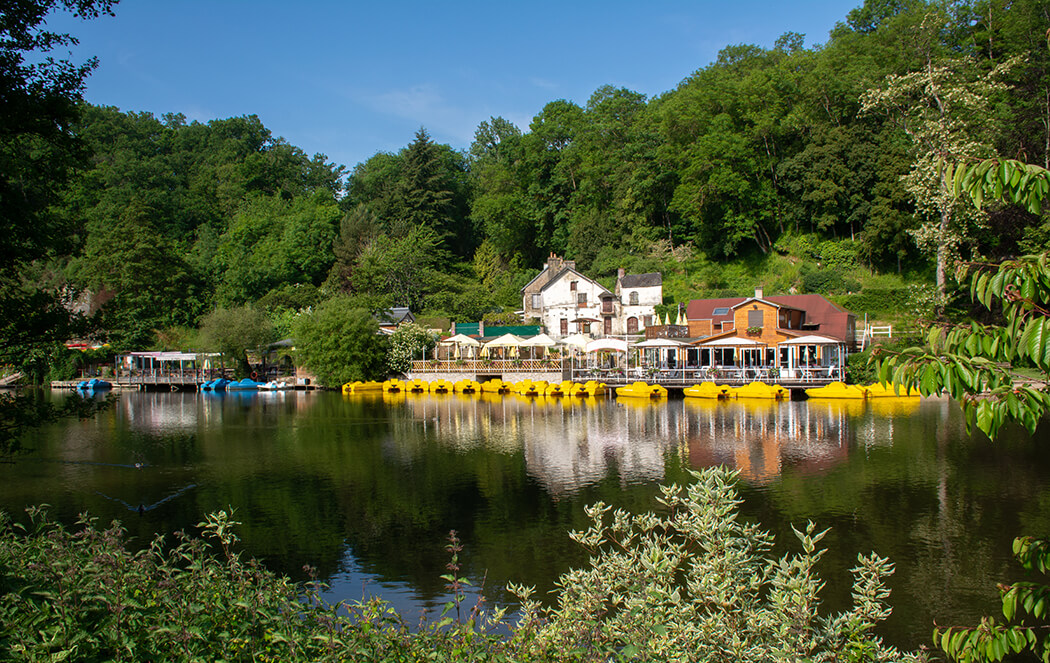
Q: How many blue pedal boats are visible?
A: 3